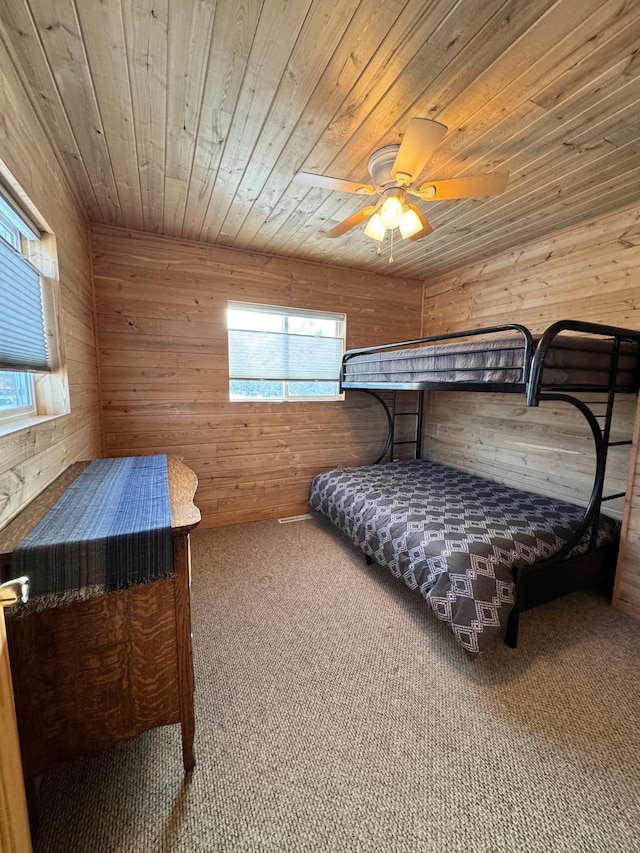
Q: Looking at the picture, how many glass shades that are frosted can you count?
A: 3